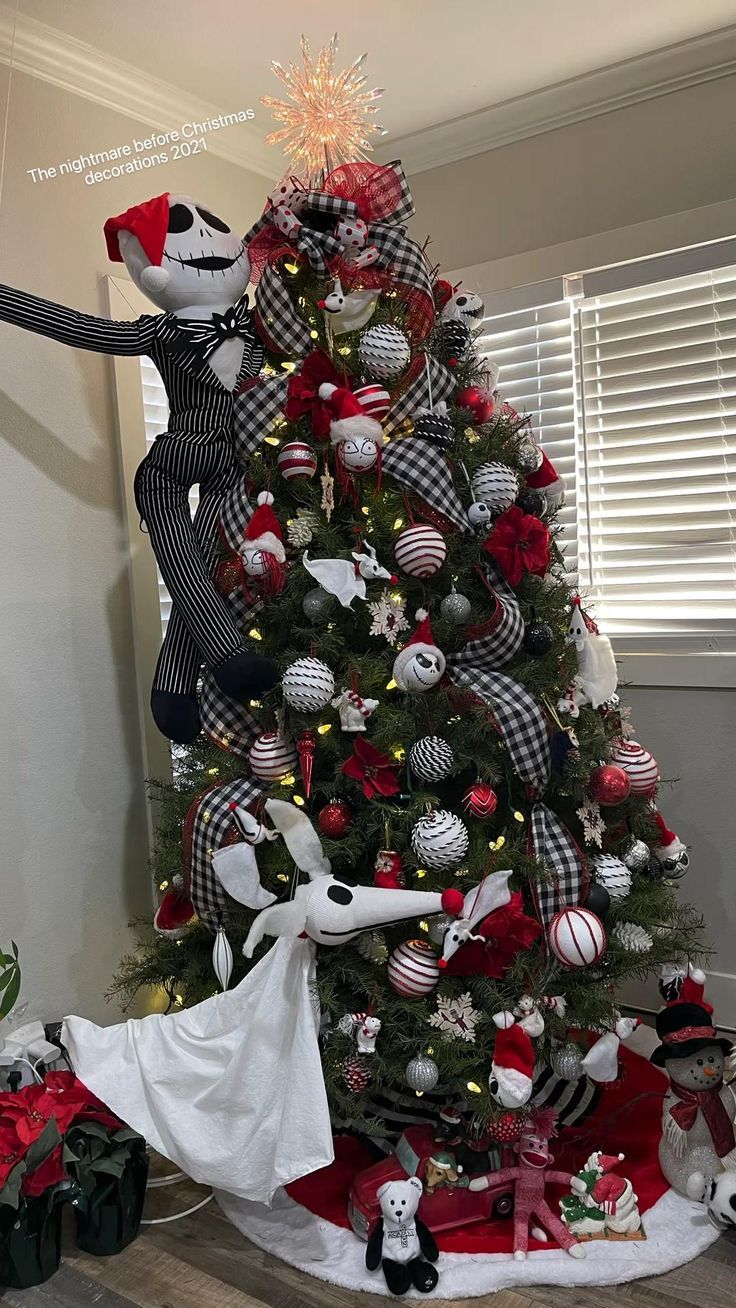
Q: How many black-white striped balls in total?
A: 8